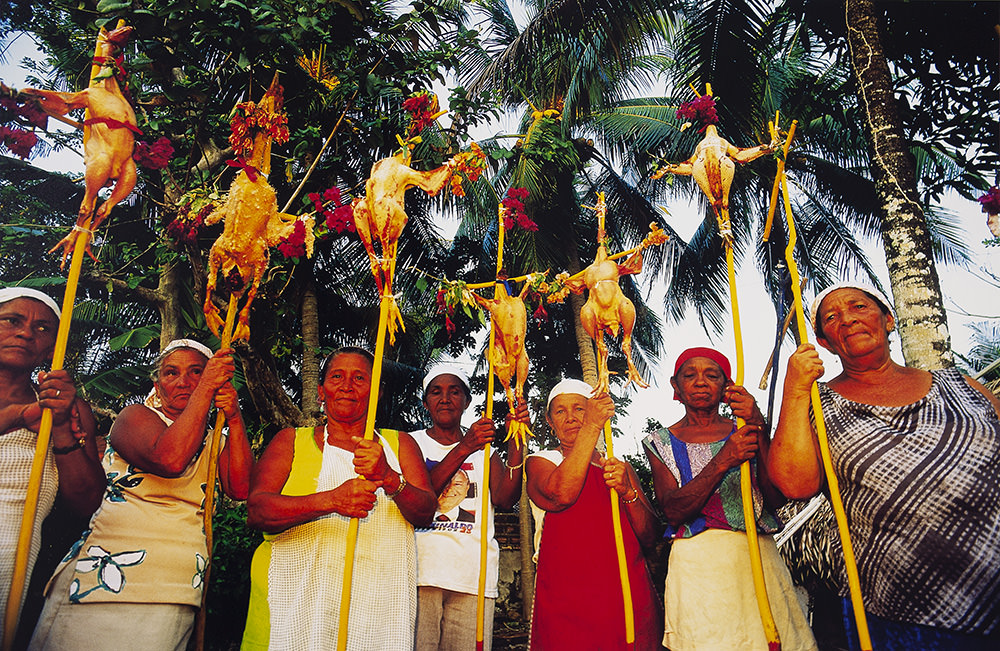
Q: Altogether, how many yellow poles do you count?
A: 7